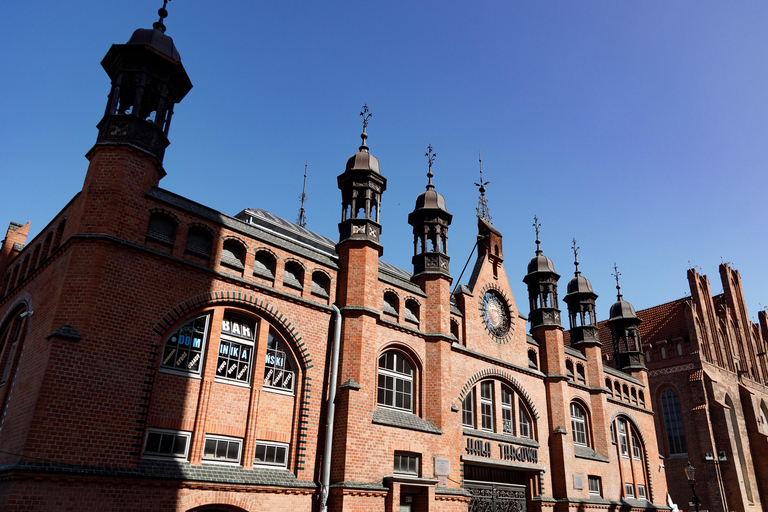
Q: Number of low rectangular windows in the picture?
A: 7